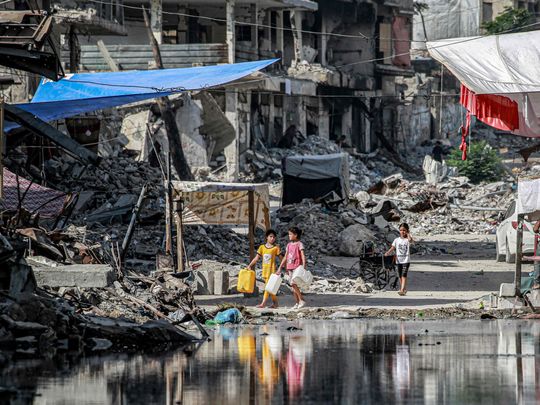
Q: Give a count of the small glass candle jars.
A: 0